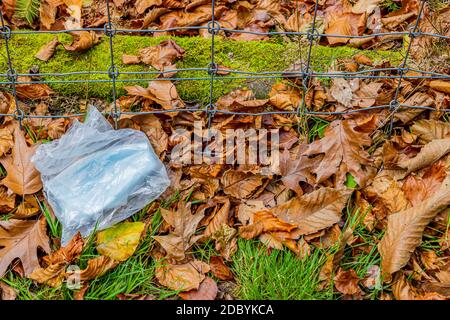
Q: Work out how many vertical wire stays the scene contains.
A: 5